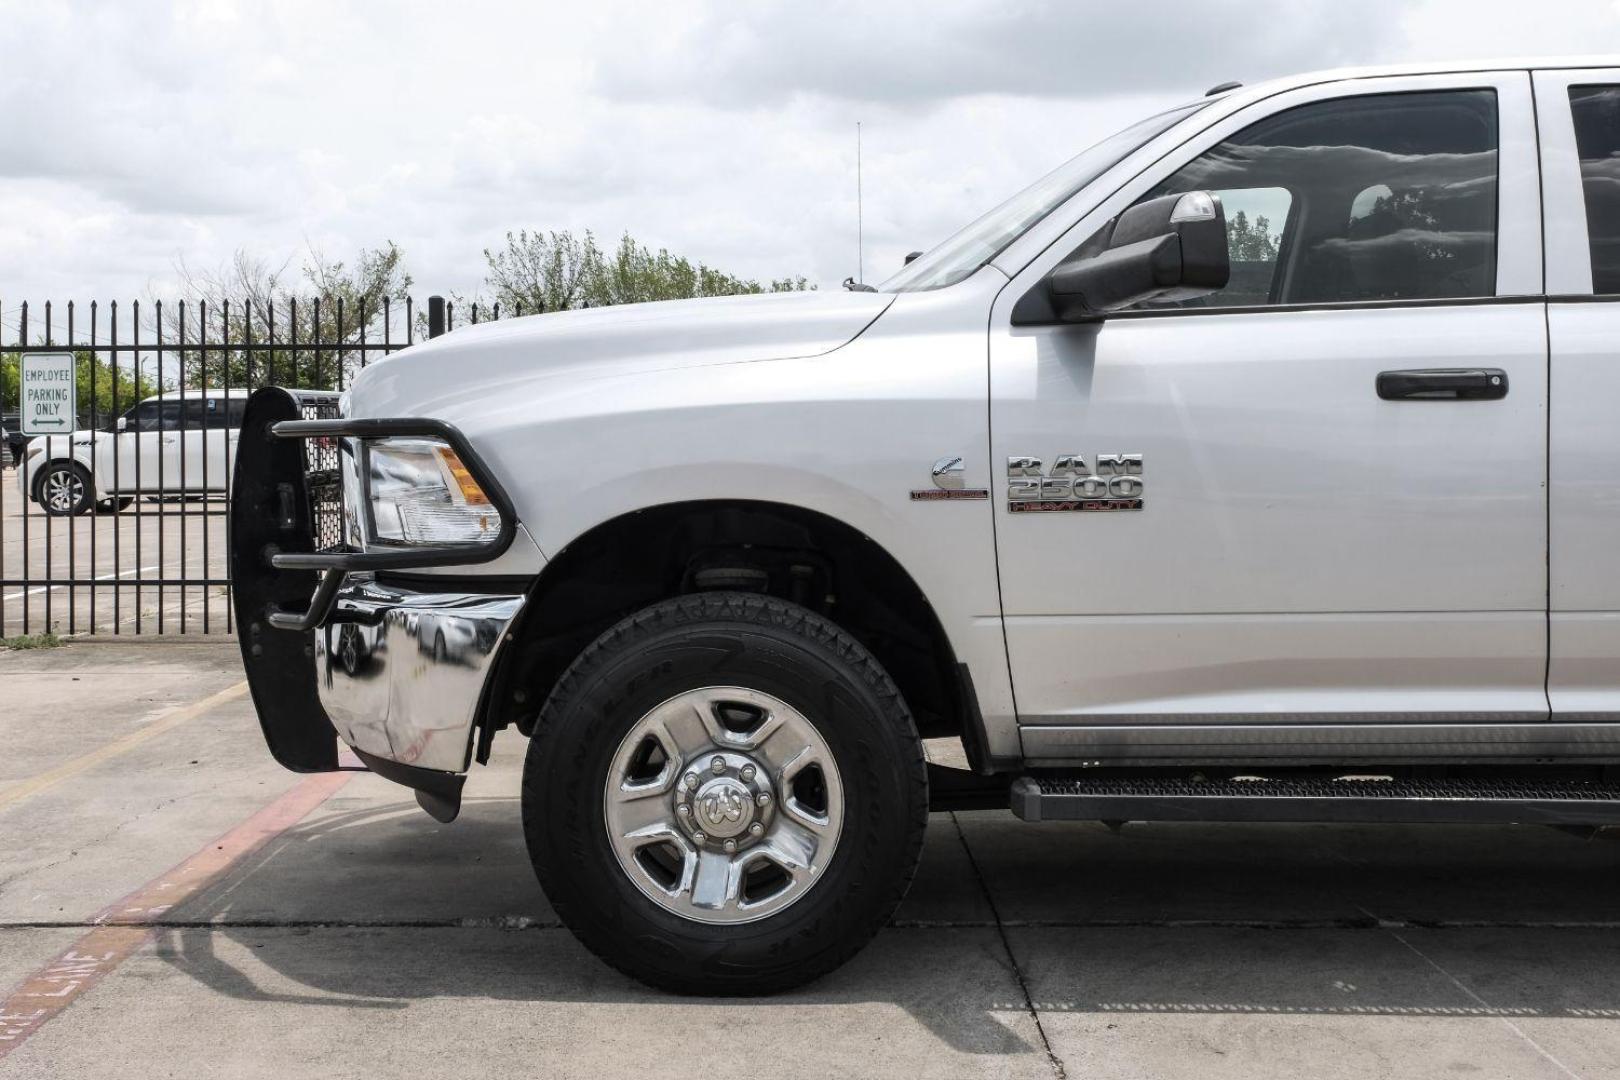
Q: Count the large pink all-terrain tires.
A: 0